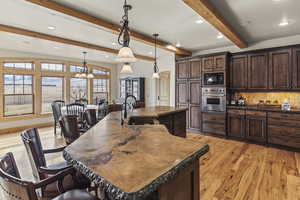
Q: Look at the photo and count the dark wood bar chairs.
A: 4